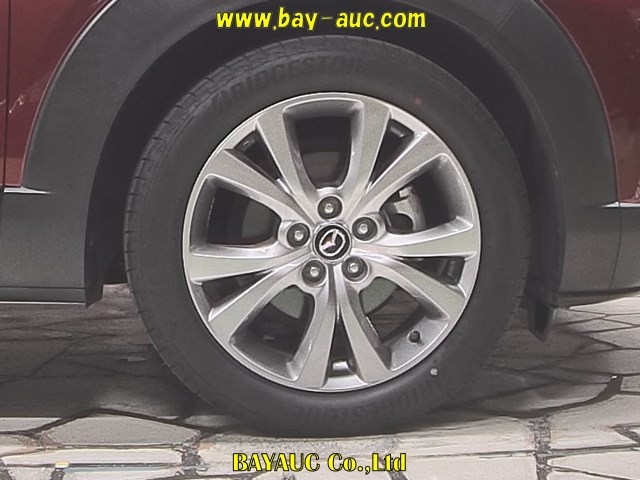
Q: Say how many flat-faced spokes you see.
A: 10